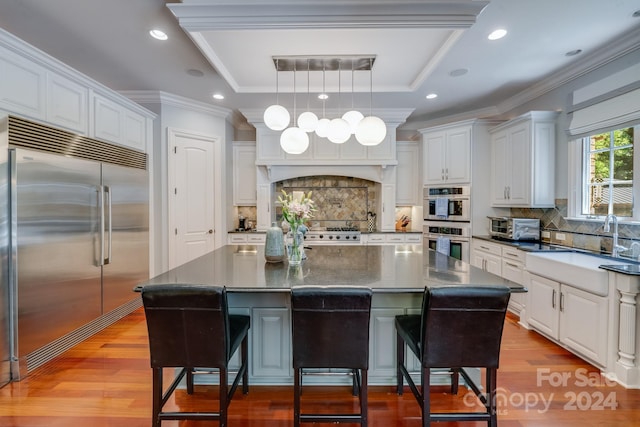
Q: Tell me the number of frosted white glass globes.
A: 7